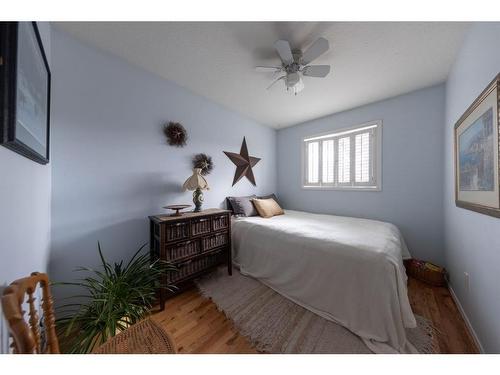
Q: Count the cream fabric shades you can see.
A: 1